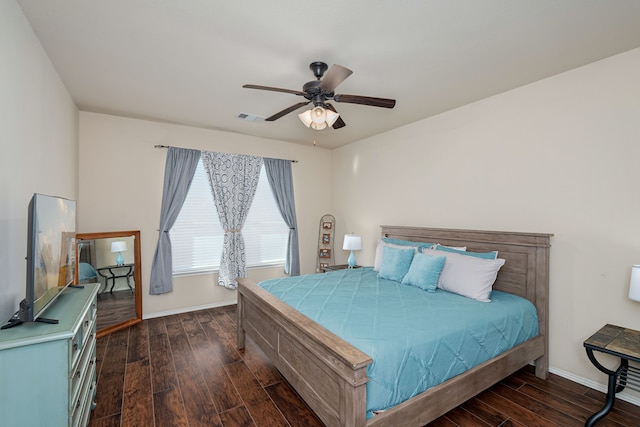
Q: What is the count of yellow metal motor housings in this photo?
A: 0